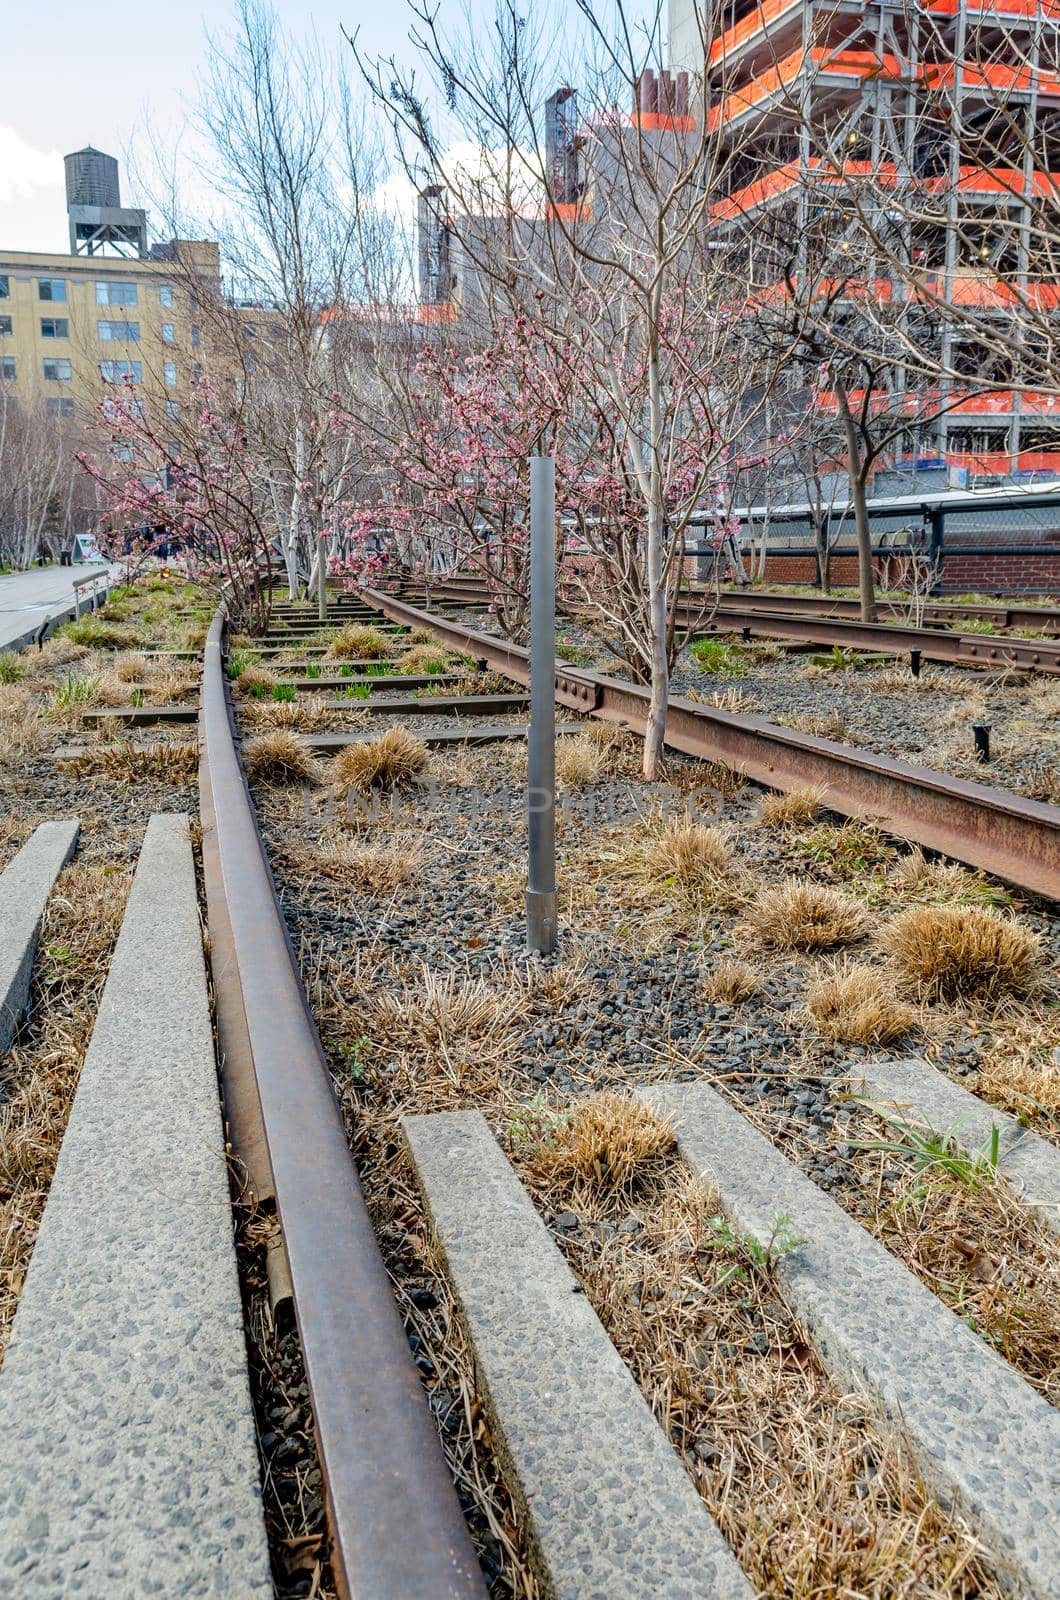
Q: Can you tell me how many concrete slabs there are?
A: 5